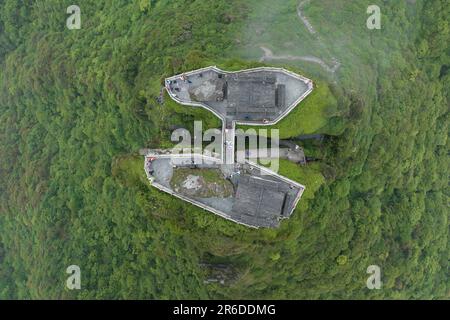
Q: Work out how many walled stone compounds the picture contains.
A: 2